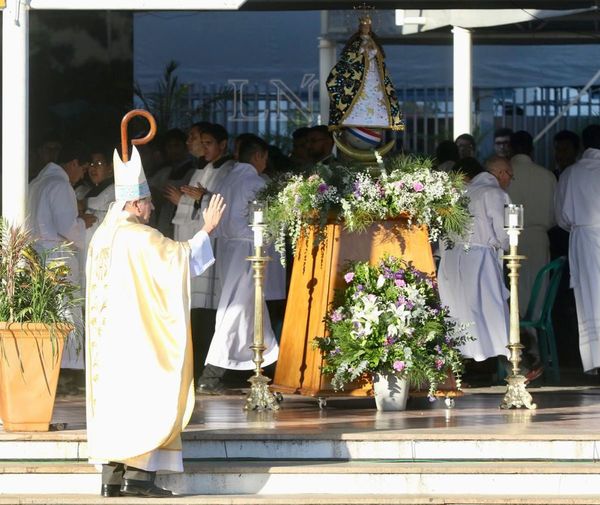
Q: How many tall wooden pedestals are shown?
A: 1